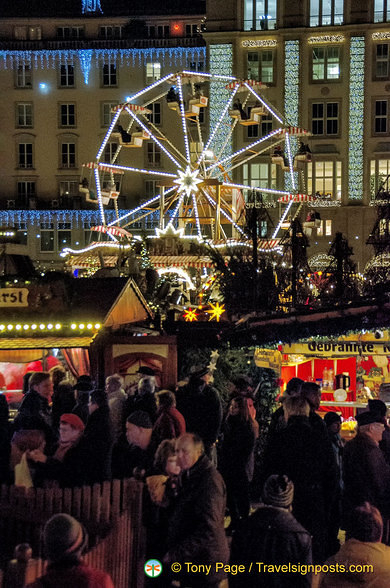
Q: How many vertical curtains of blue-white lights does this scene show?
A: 3